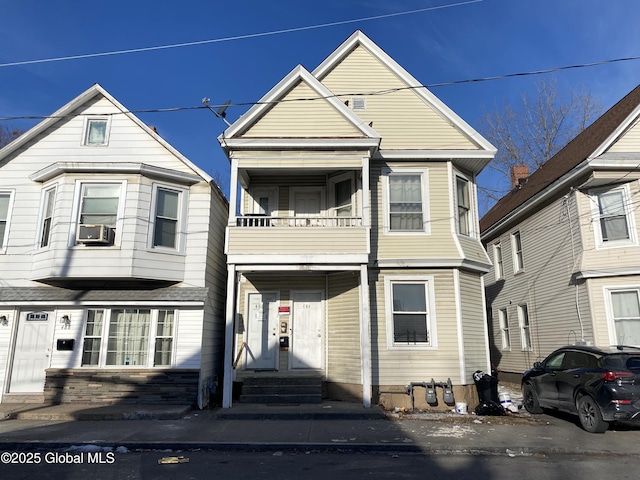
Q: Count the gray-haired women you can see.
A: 0